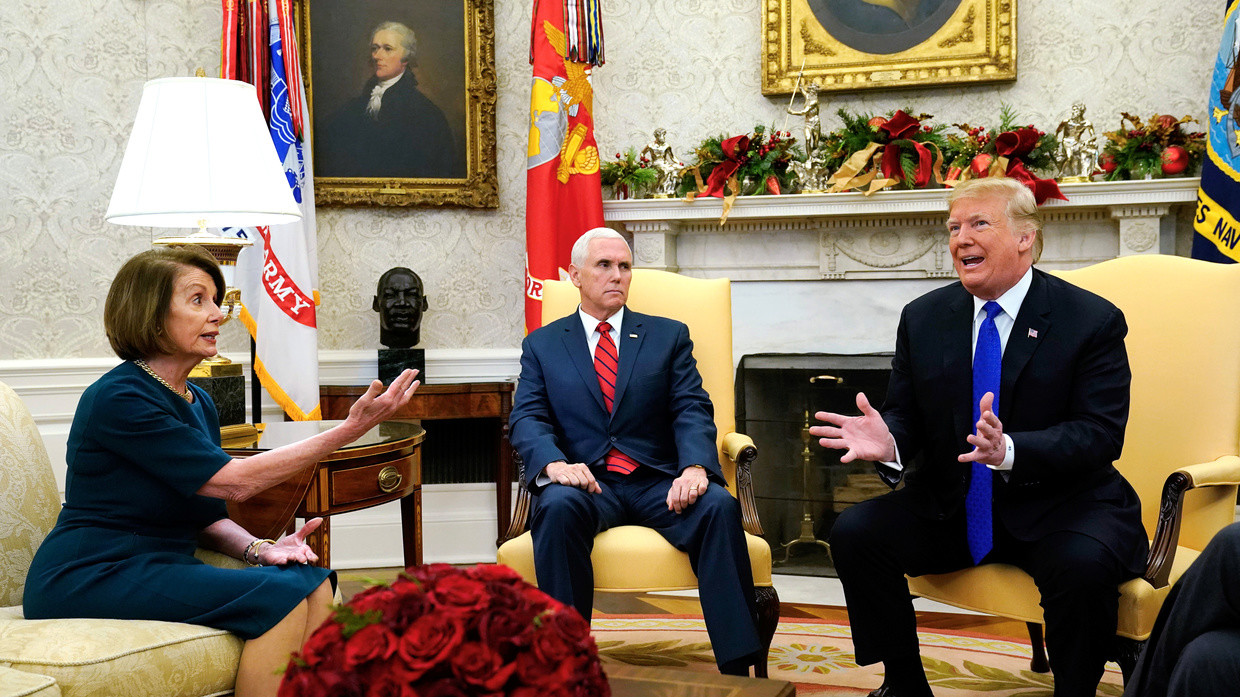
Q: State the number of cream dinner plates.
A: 0